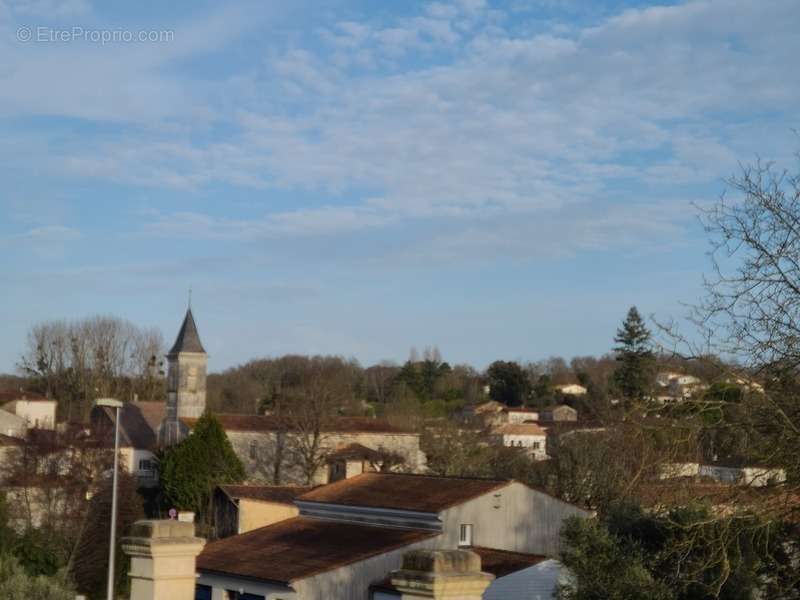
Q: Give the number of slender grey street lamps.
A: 1